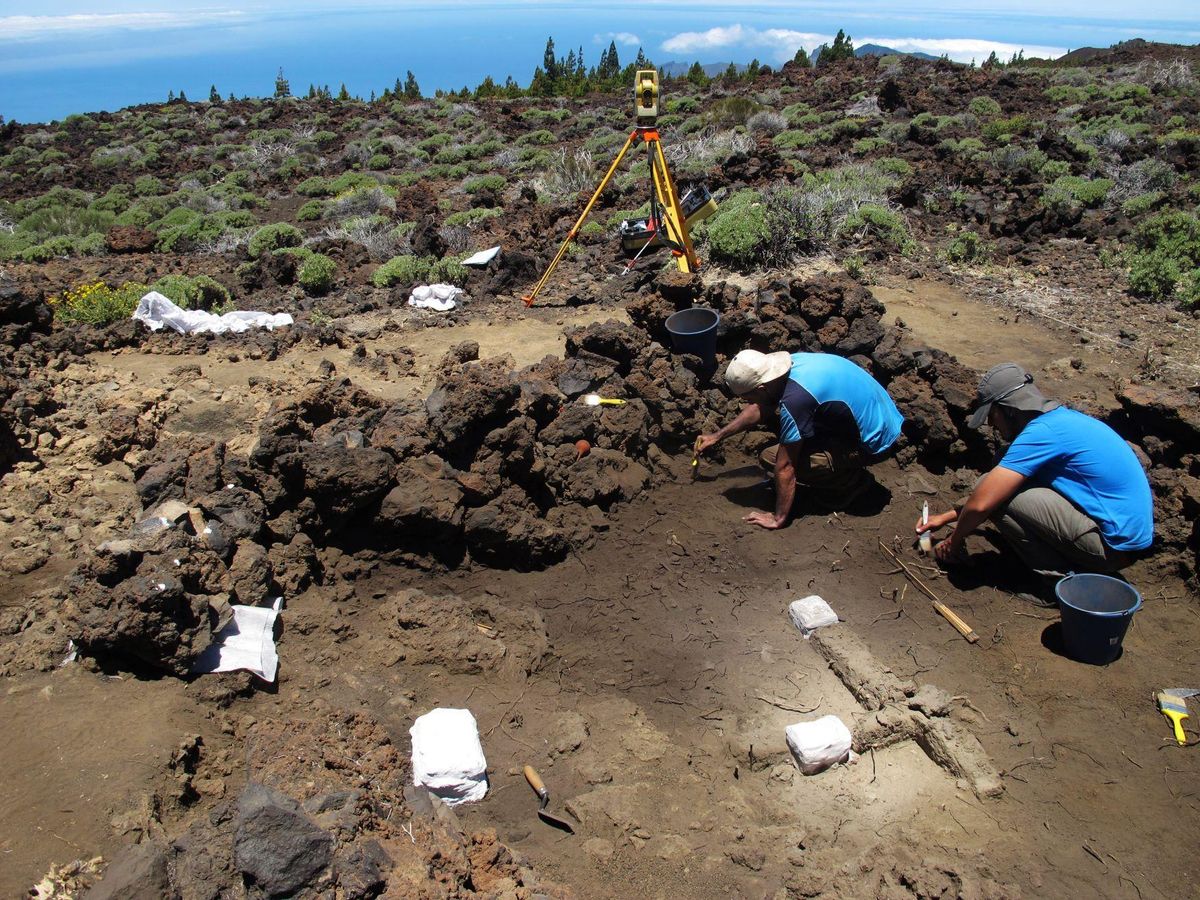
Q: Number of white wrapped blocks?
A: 3